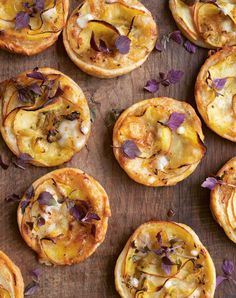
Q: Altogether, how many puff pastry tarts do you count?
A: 10